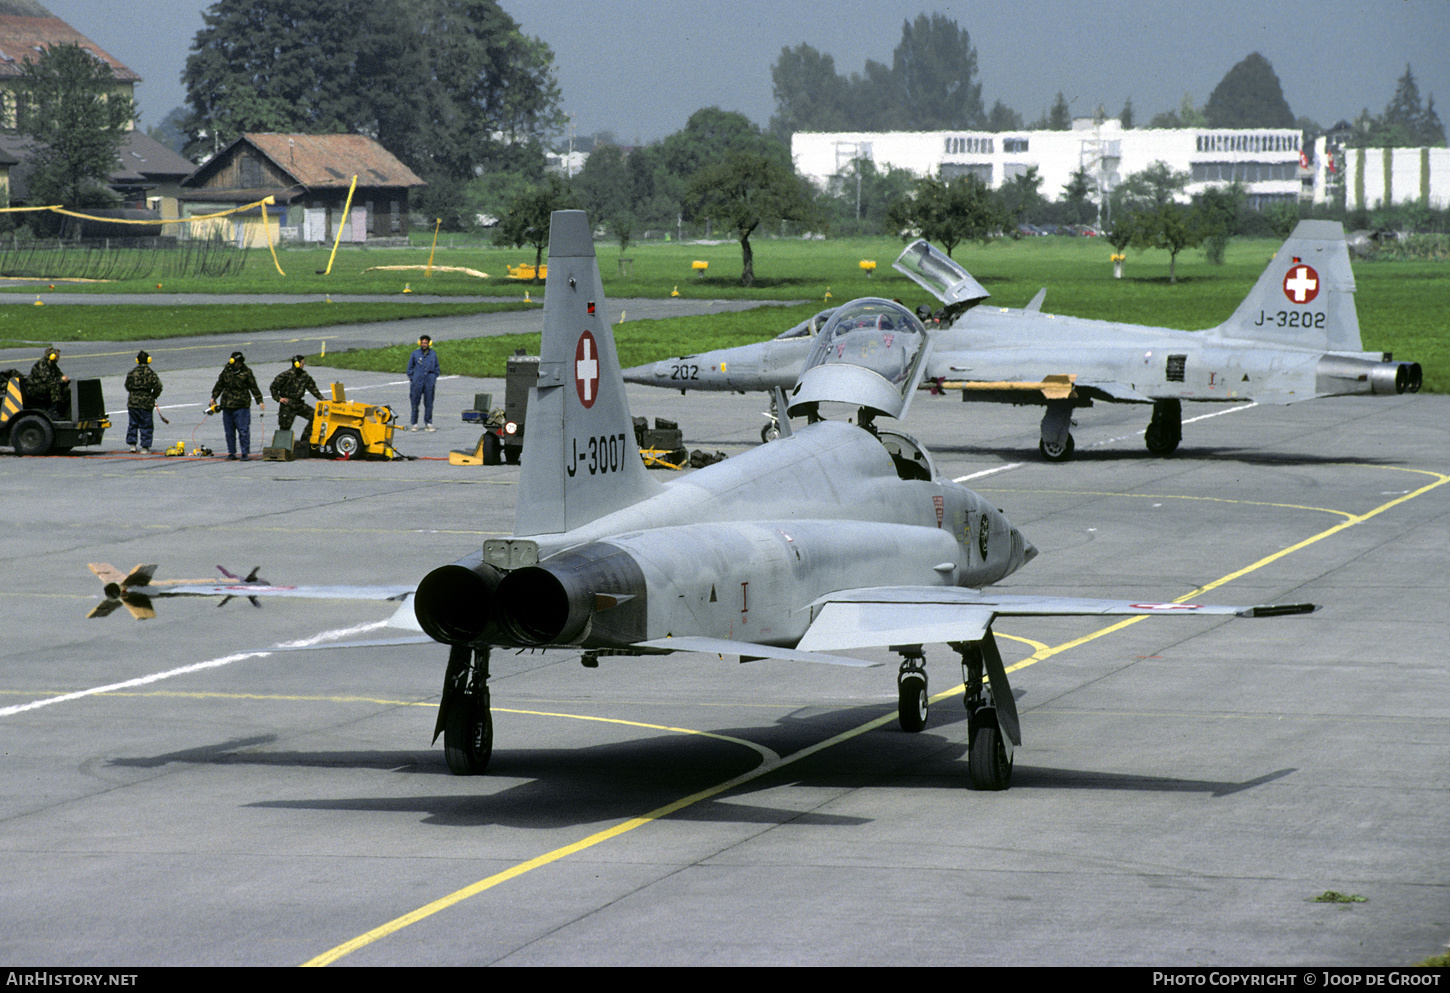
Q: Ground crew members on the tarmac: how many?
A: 5